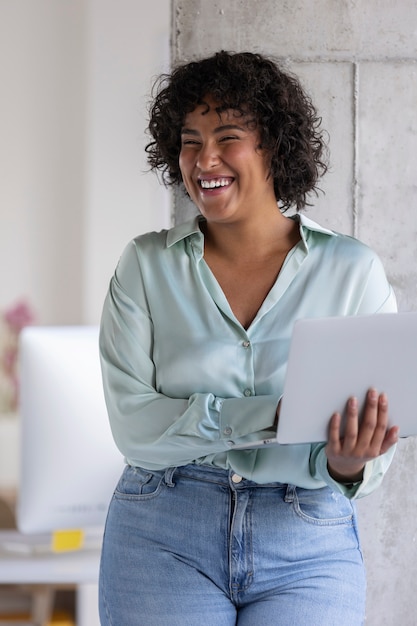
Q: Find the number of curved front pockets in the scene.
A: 2